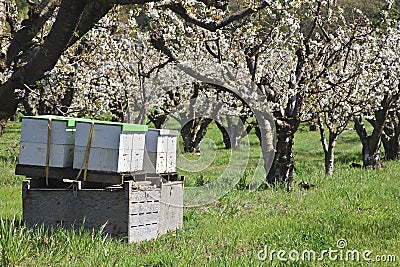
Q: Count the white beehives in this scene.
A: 3